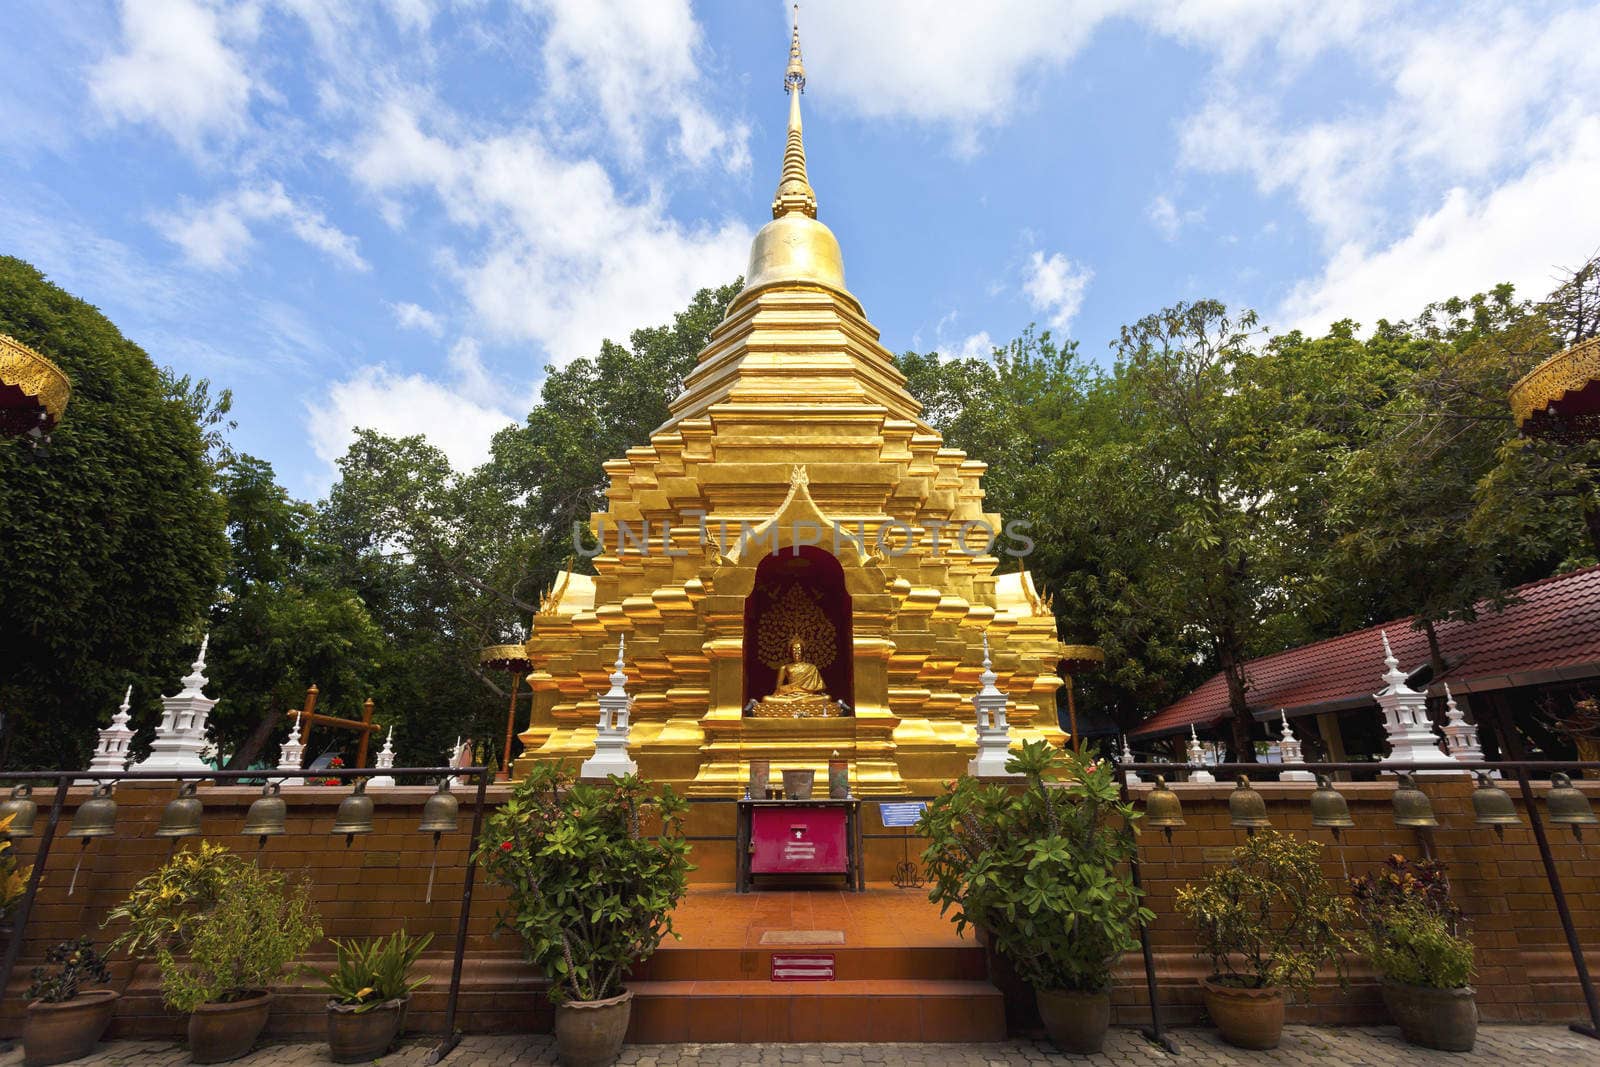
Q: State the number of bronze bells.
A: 12